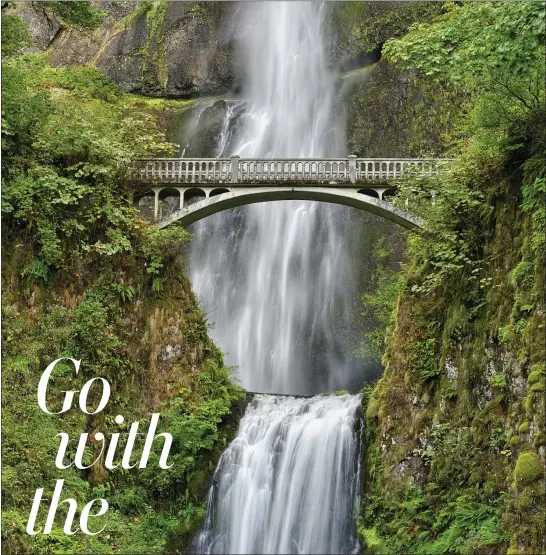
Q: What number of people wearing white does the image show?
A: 0